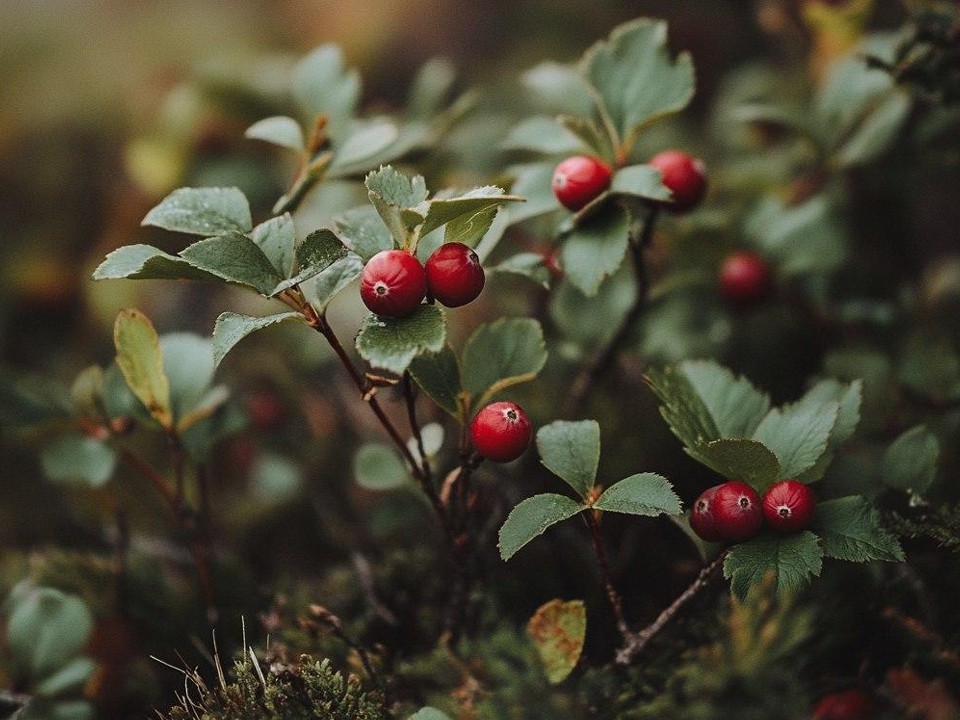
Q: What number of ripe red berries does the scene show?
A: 9